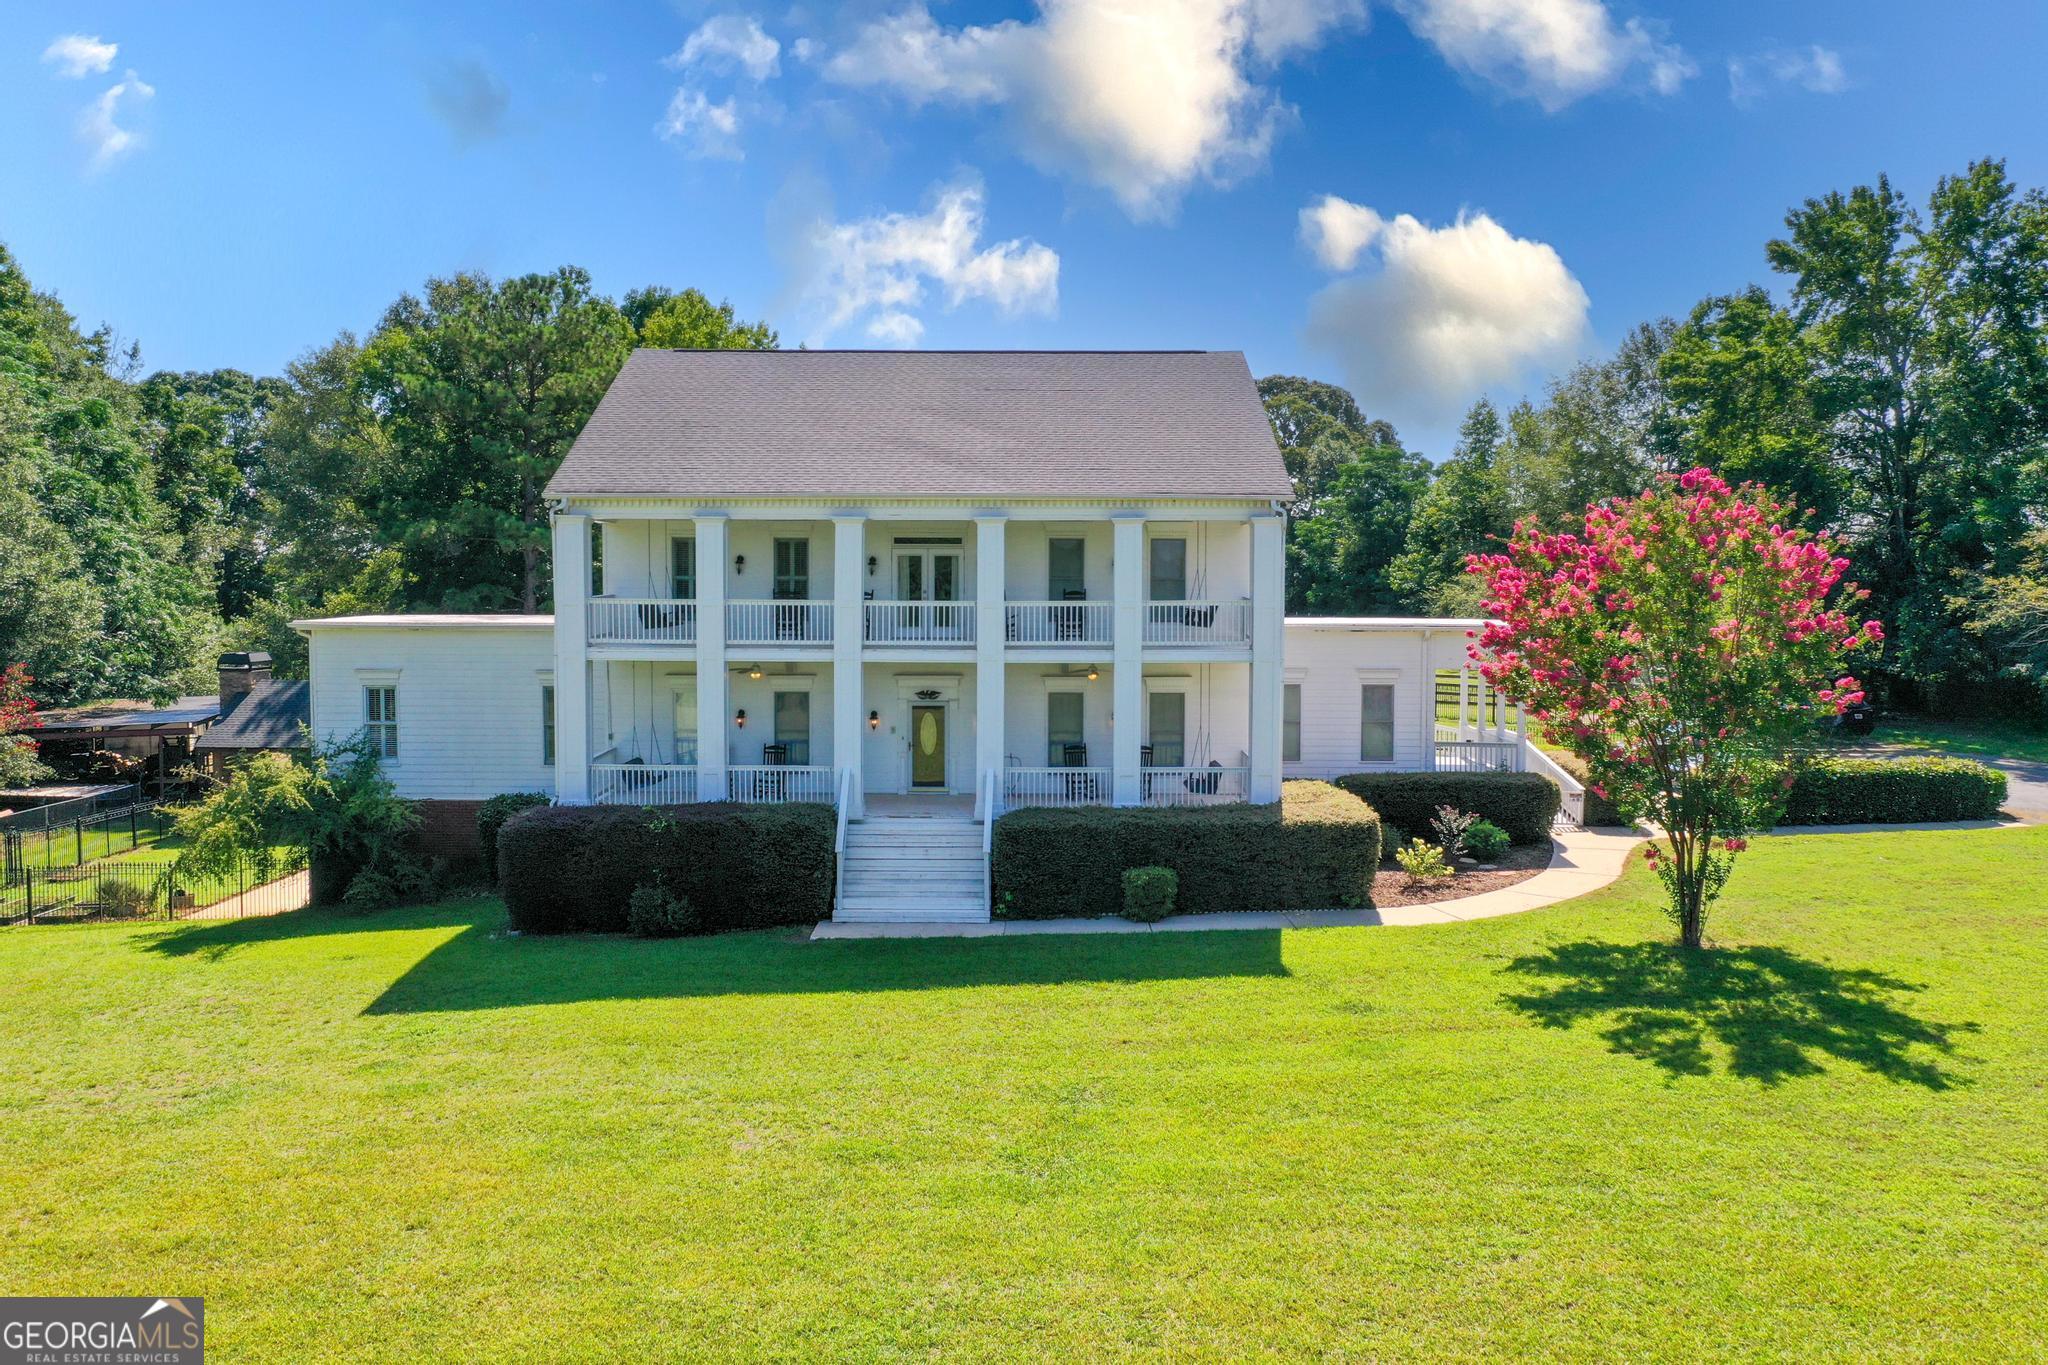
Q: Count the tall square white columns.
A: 6